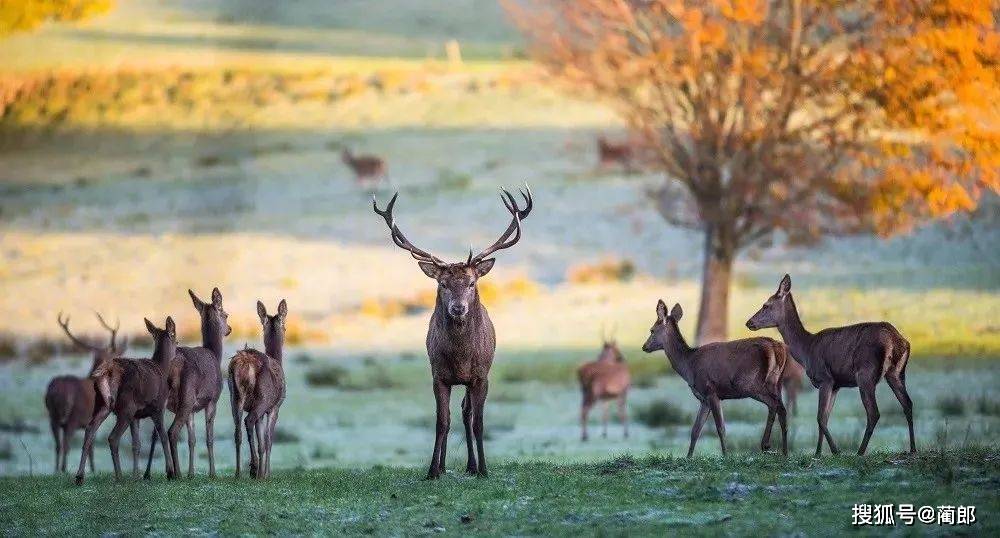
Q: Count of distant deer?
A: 2